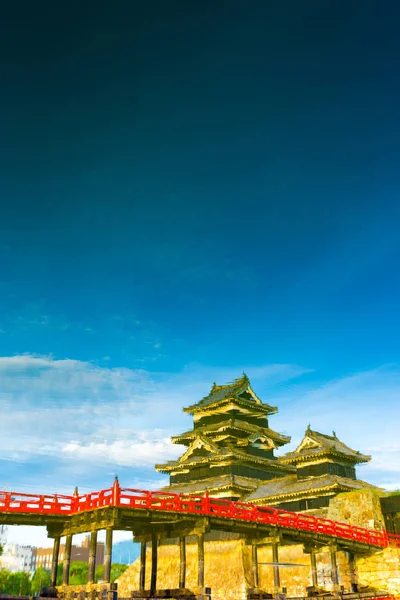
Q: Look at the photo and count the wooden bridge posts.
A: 13